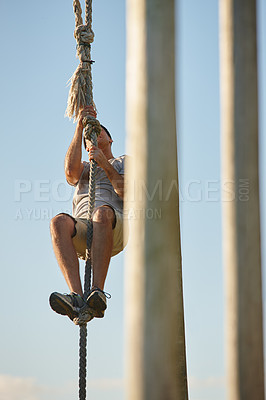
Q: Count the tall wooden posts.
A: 2